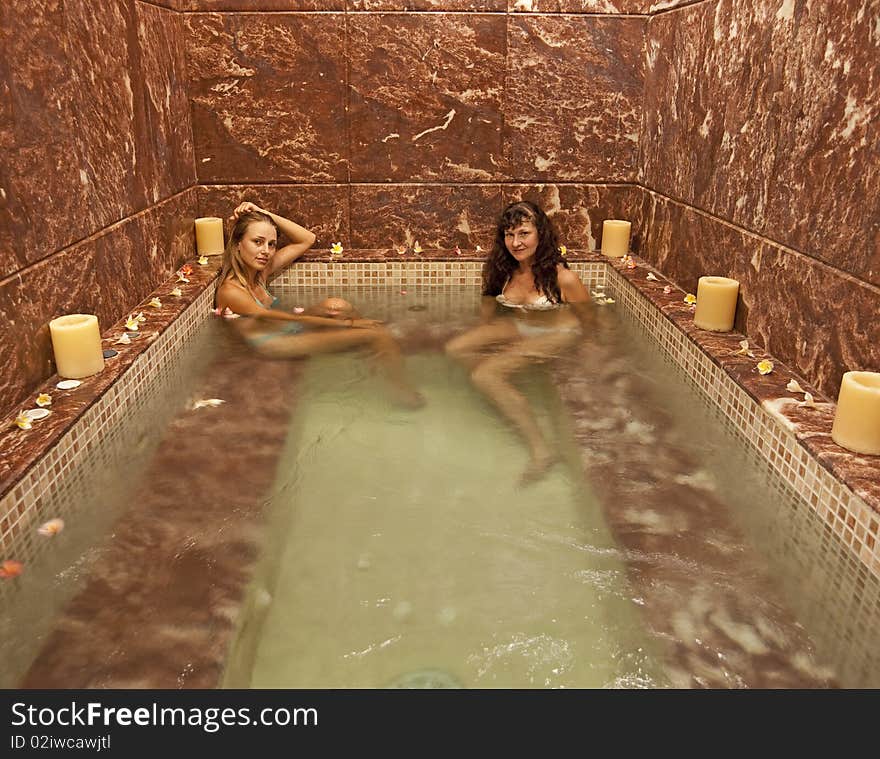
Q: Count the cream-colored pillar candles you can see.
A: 5